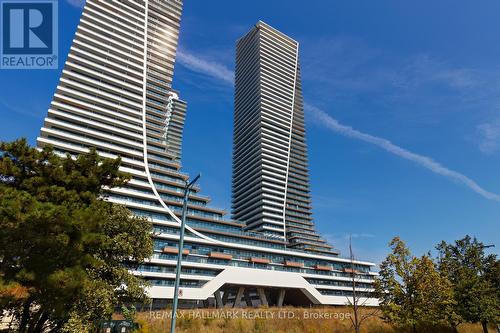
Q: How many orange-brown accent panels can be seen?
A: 6